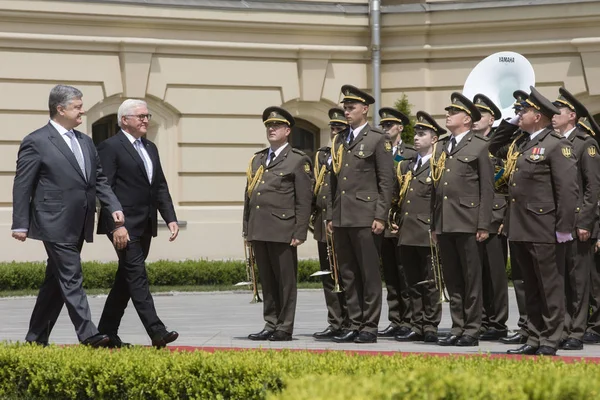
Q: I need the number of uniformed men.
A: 11